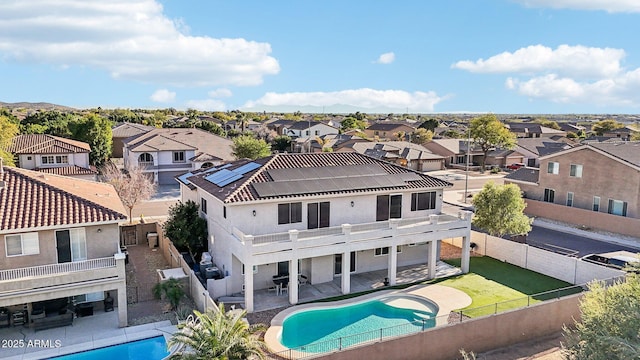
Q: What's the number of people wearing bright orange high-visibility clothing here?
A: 0